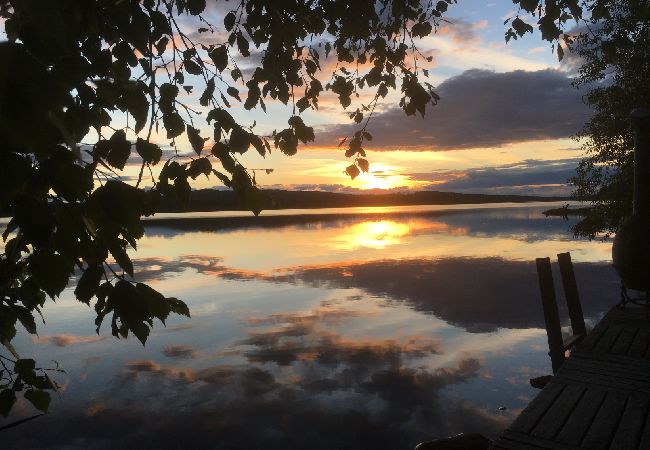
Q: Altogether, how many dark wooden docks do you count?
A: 1